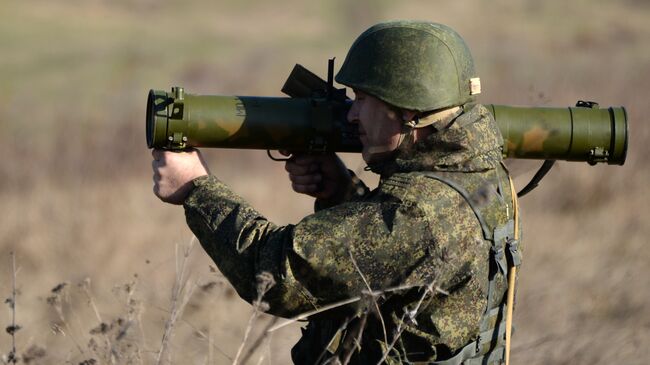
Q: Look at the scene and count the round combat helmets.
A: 1